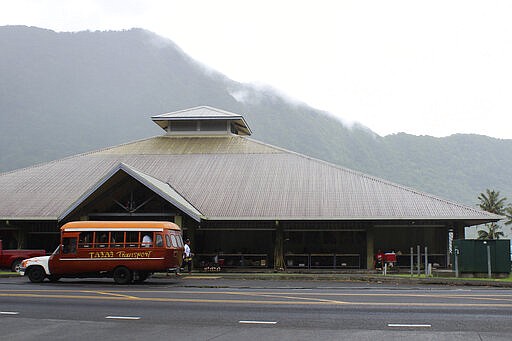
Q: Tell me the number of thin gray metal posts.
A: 5